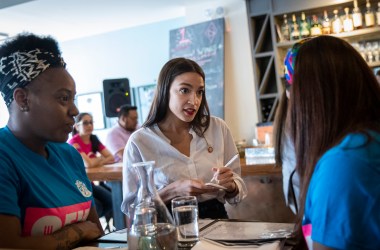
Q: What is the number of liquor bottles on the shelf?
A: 10